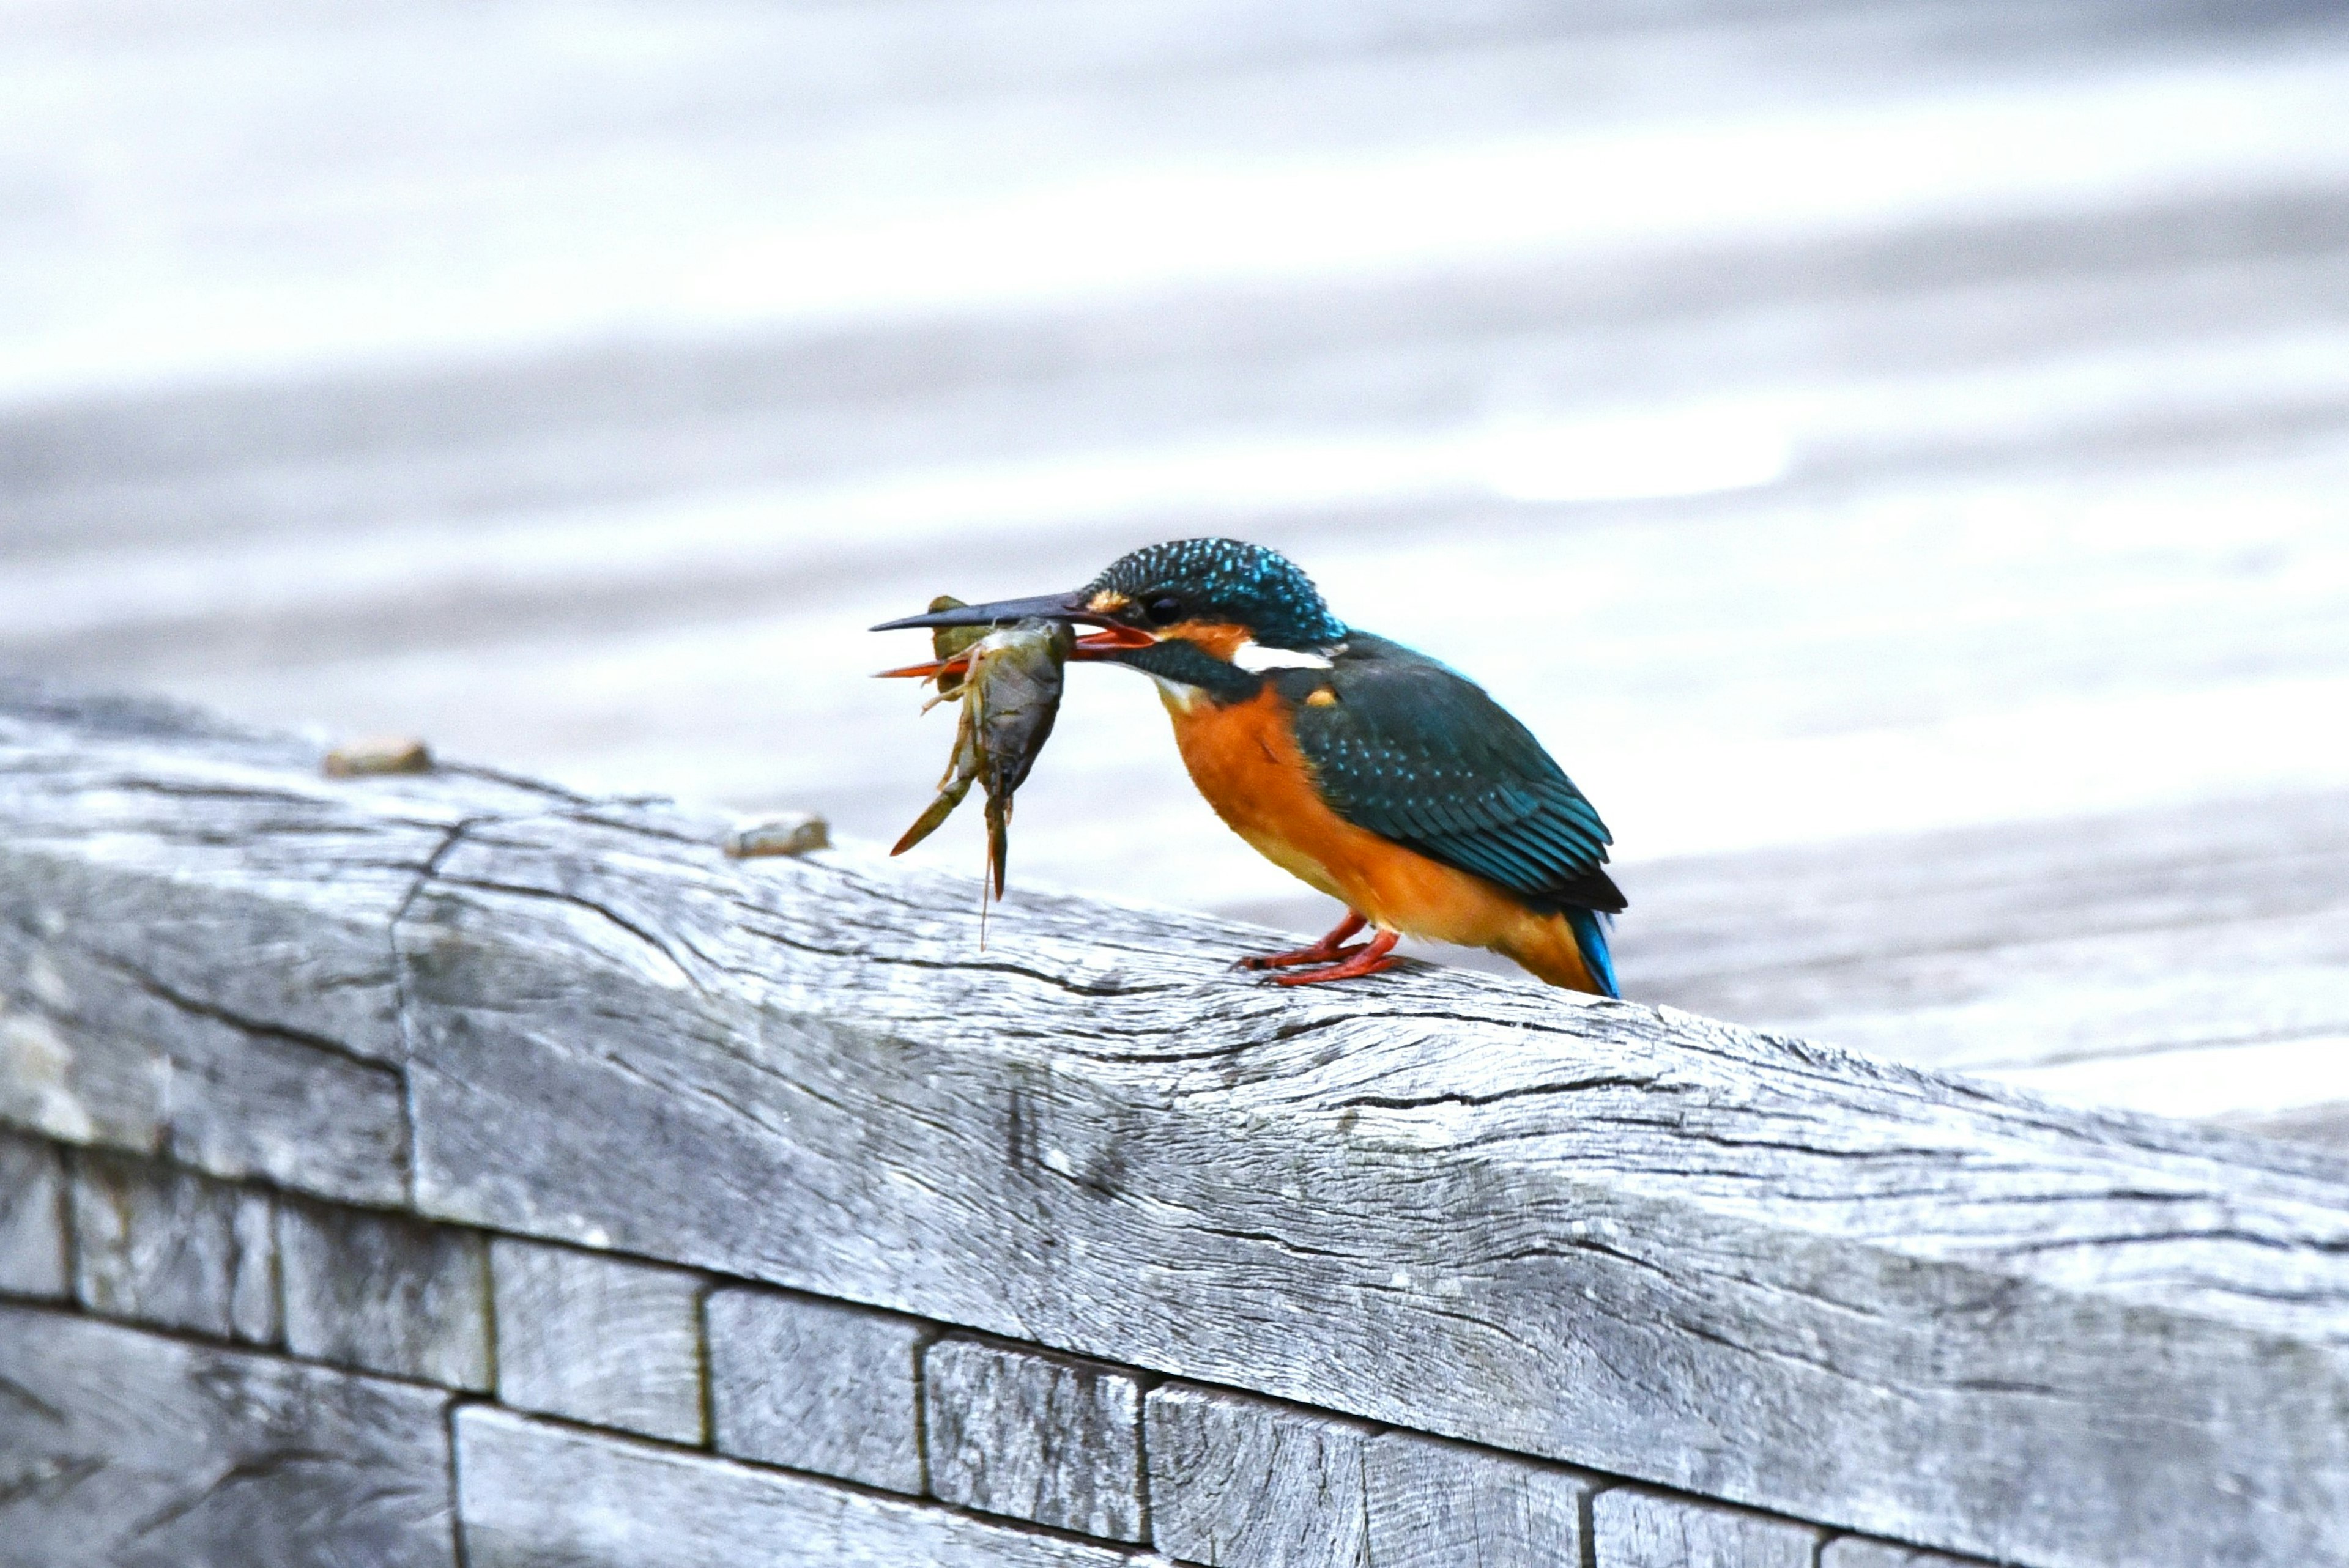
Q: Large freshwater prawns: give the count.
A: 1